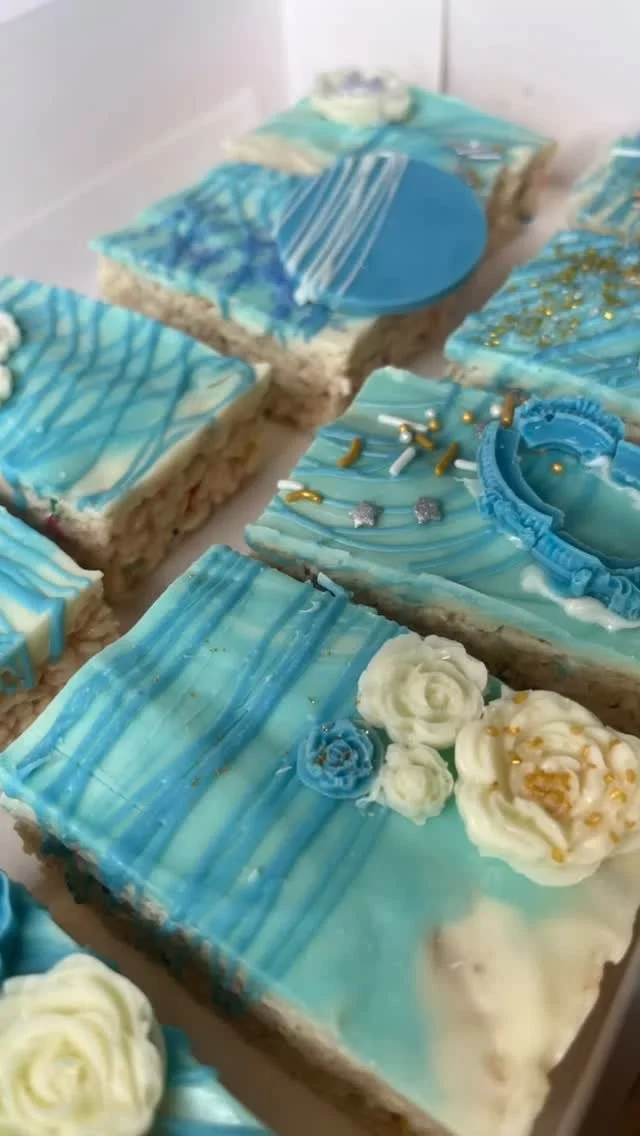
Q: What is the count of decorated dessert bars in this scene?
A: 9